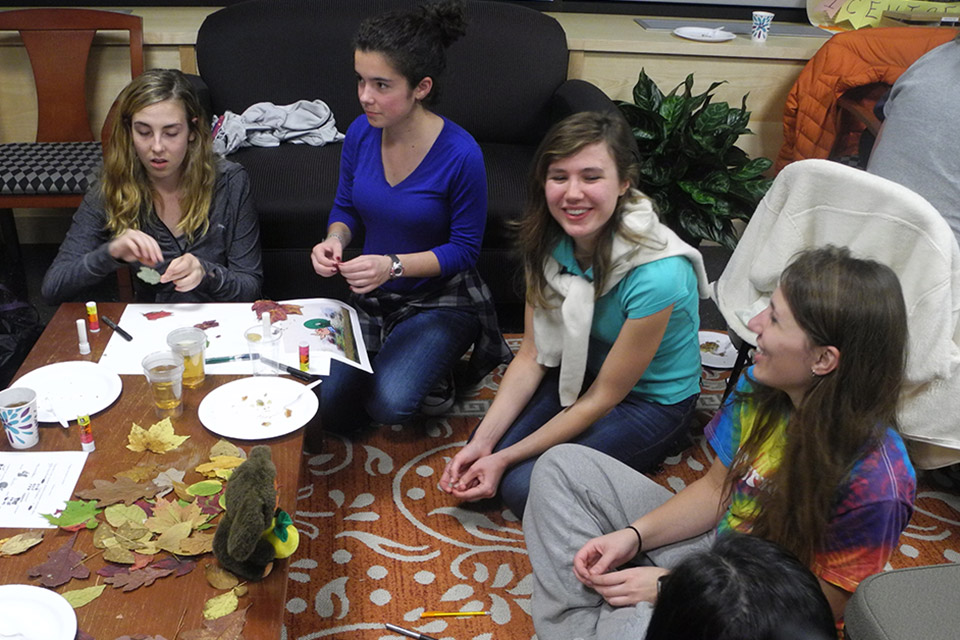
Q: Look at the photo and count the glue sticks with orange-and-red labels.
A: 3